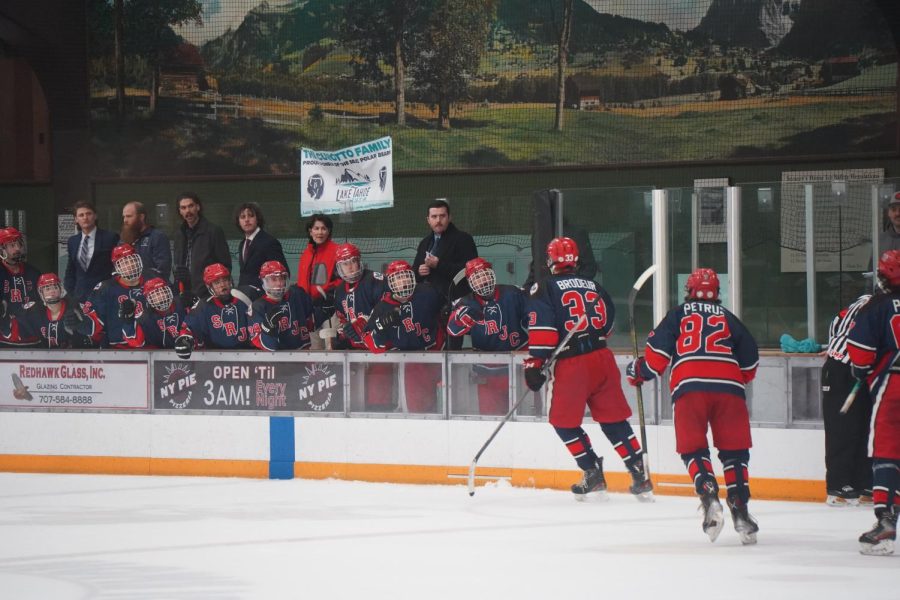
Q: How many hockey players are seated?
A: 9